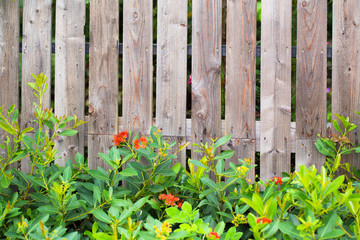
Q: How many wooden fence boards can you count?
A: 11